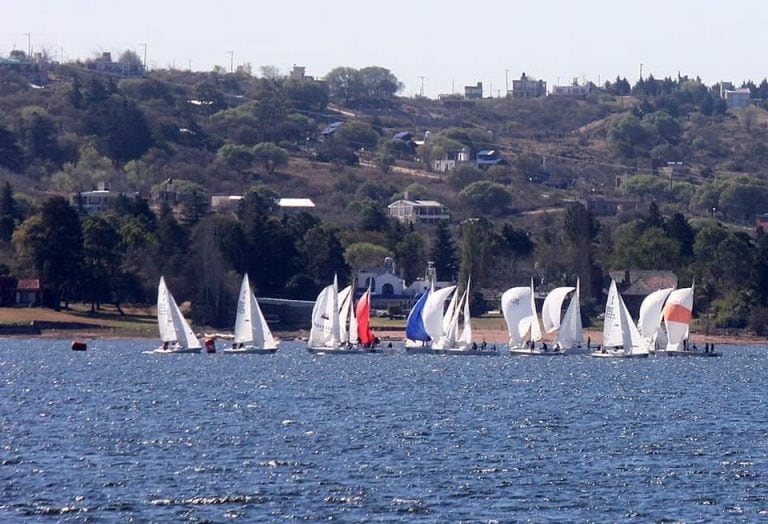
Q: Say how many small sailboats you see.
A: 13